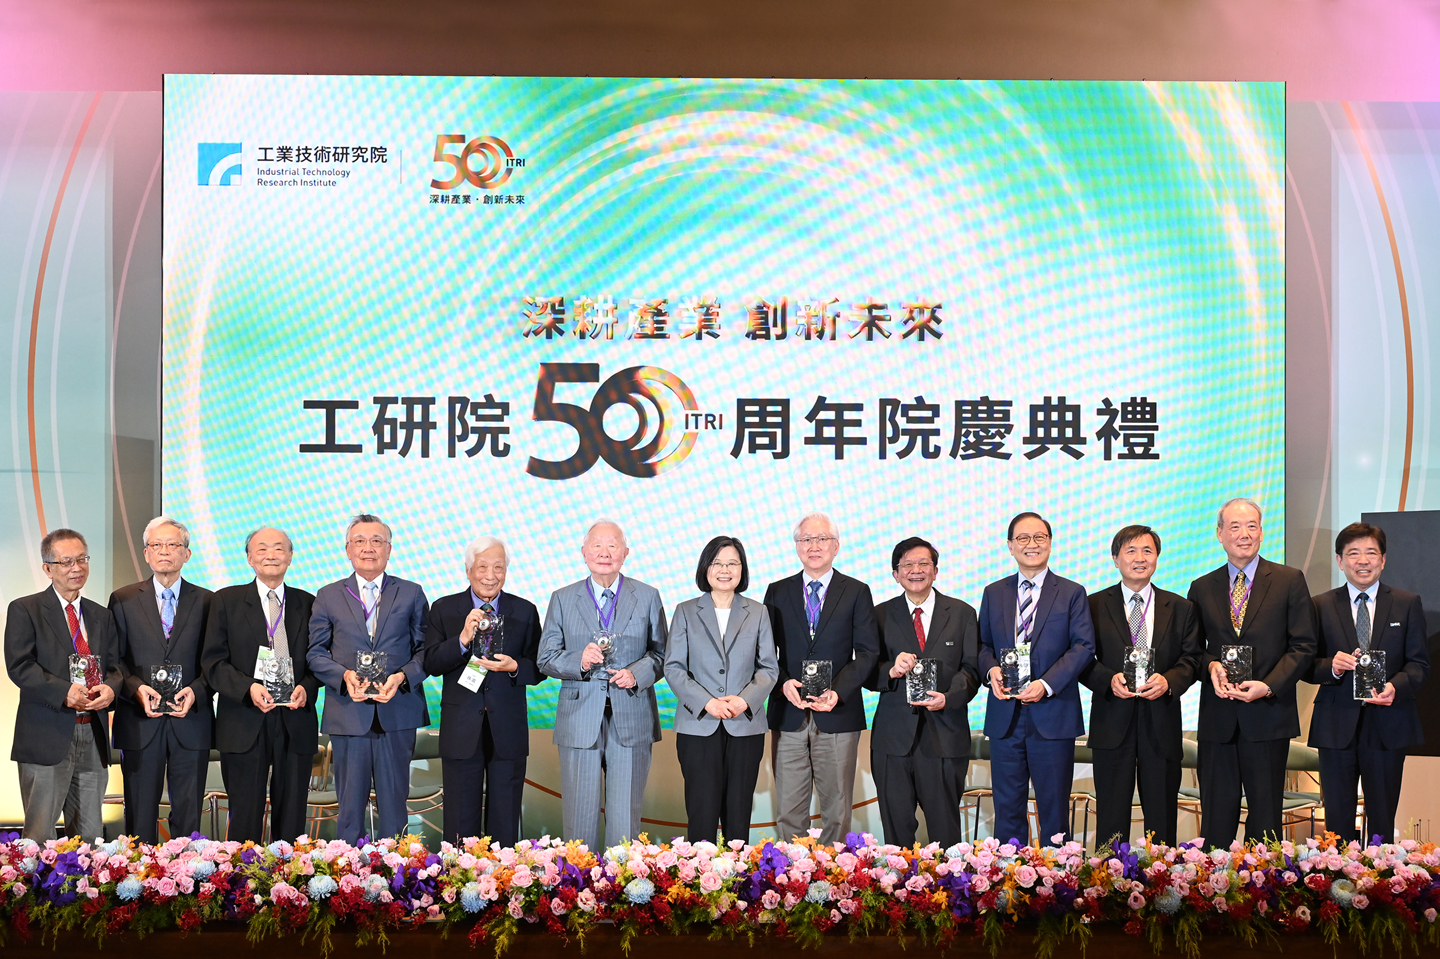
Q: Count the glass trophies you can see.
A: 12